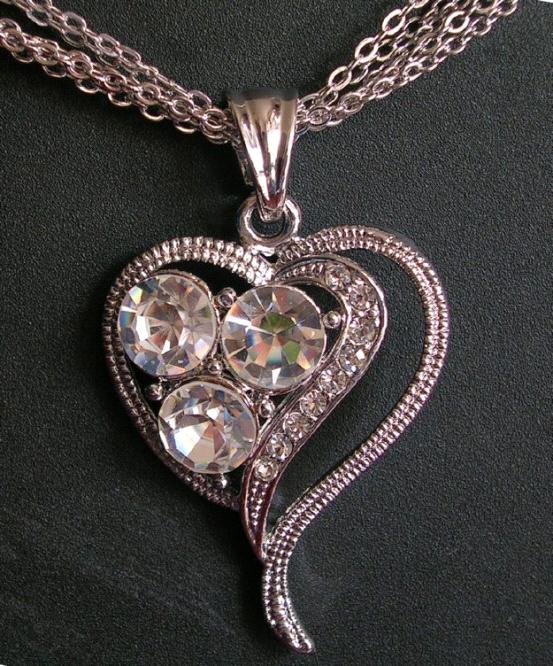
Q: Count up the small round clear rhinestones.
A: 9